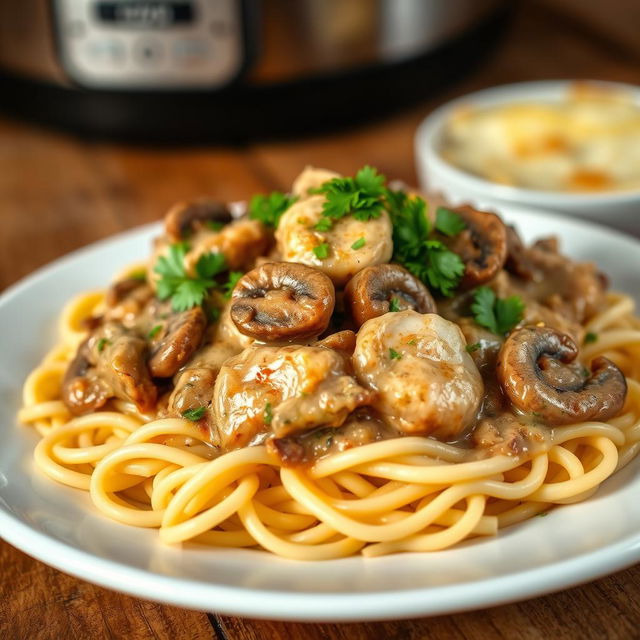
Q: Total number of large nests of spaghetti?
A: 1